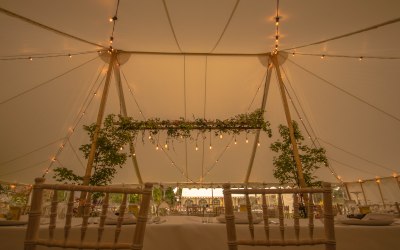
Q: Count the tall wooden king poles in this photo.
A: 4